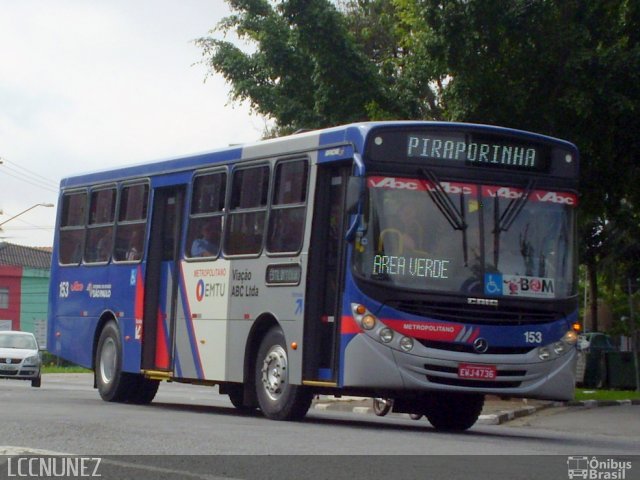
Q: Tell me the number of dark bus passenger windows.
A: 6